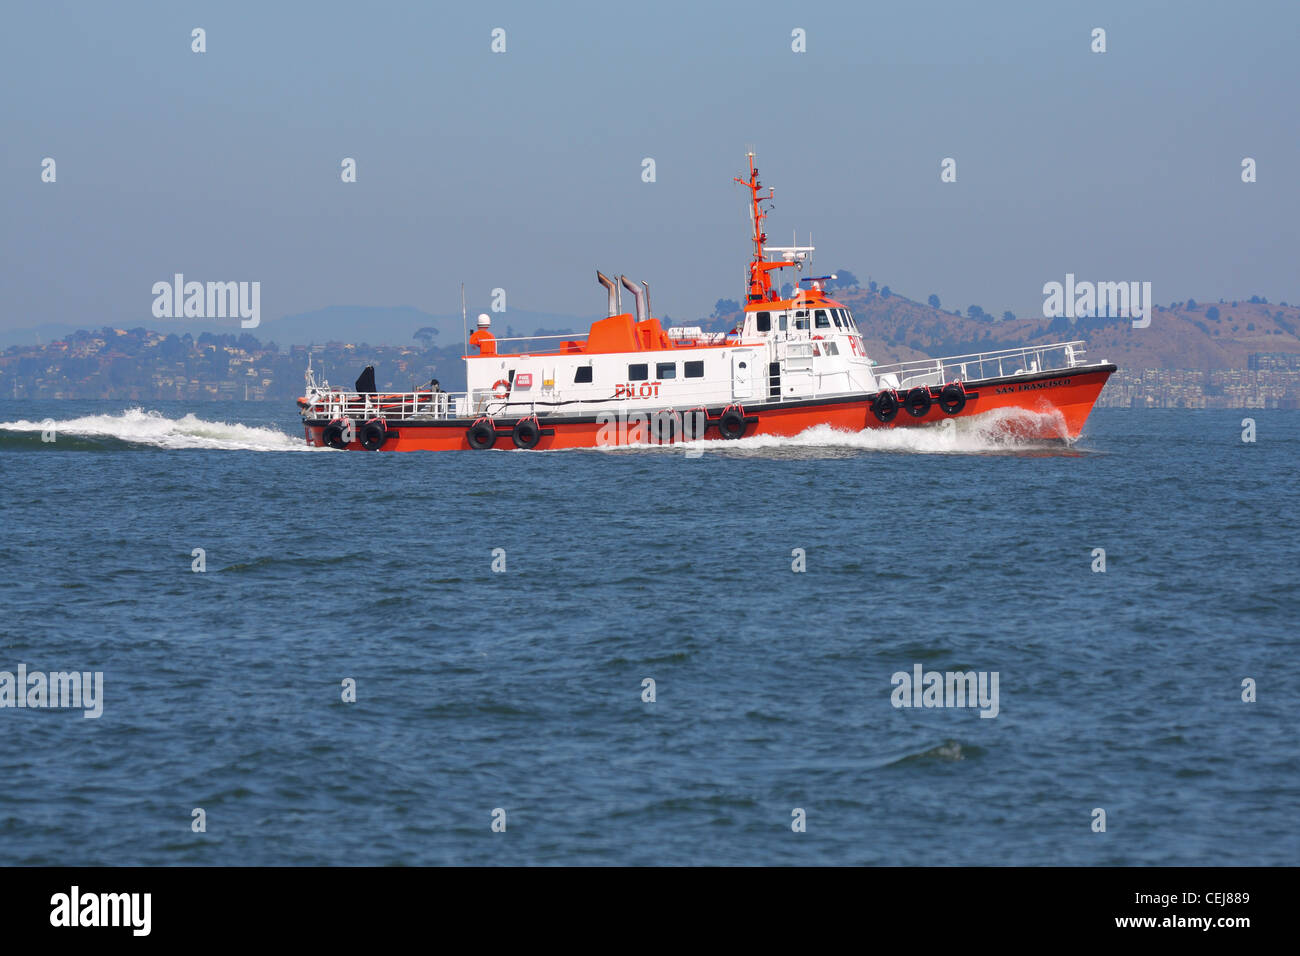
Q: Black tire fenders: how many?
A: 10